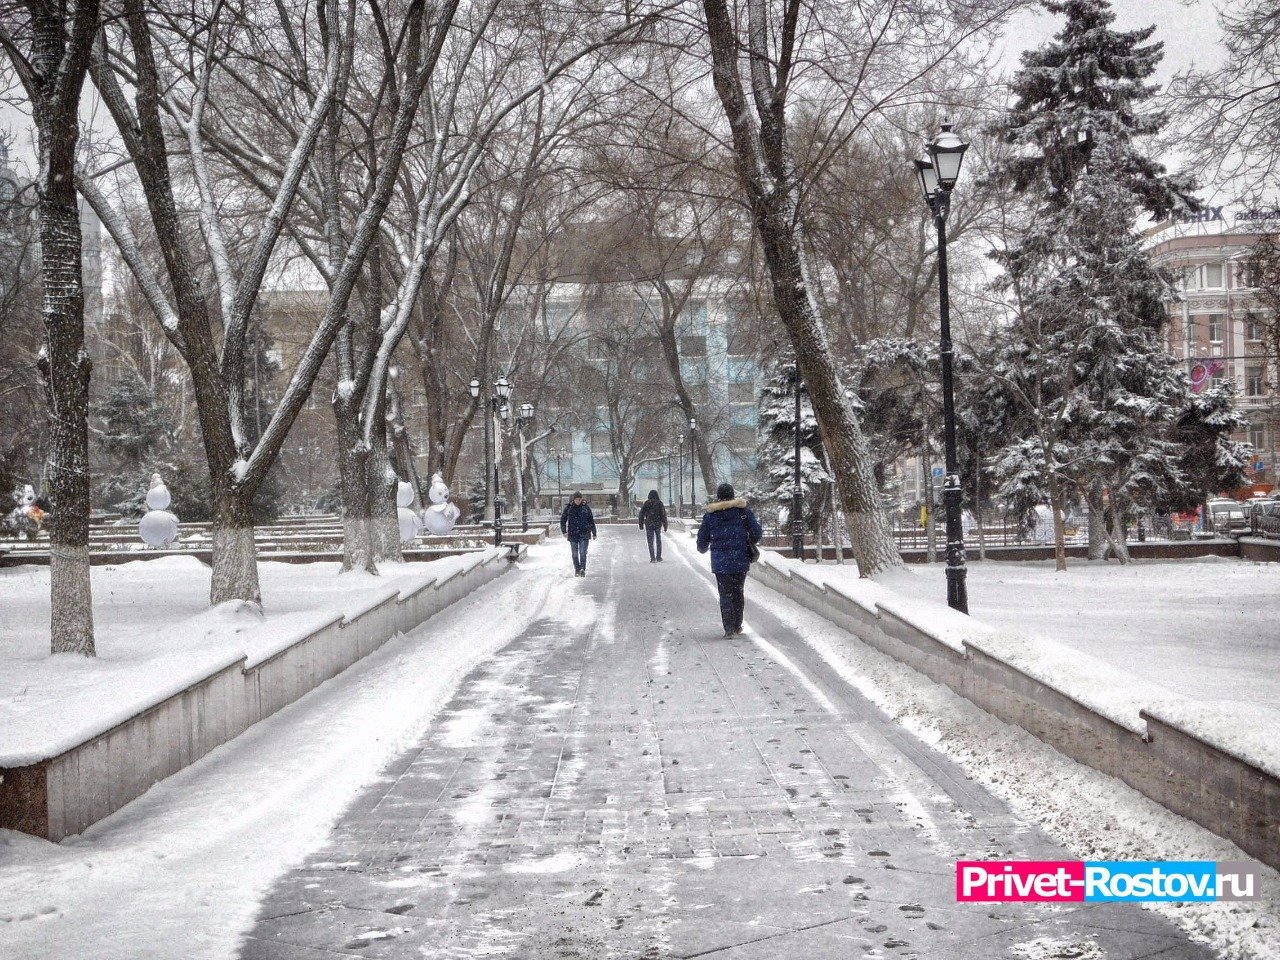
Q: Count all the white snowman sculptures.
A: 3